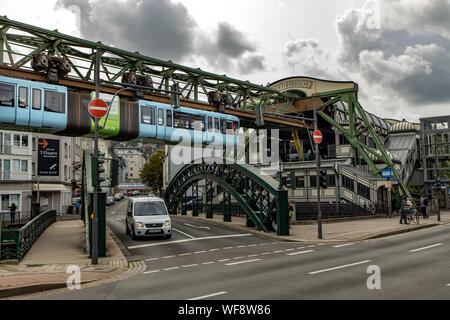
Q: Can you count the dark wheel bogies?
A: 3